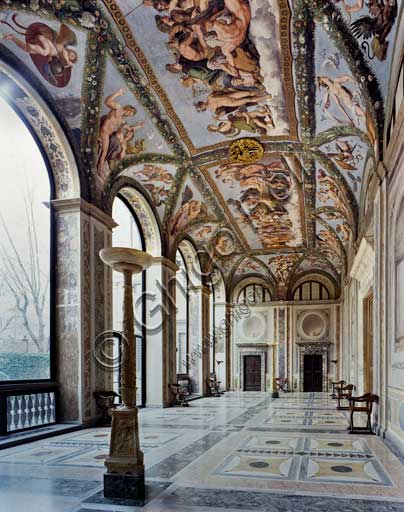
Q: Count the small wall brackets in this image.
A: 2